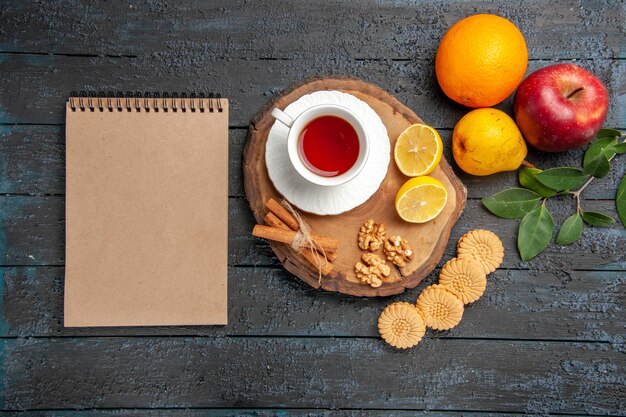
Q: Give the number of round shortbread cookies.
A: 4